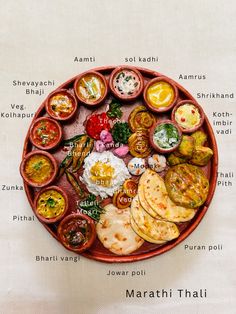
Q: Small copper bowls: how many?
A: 10